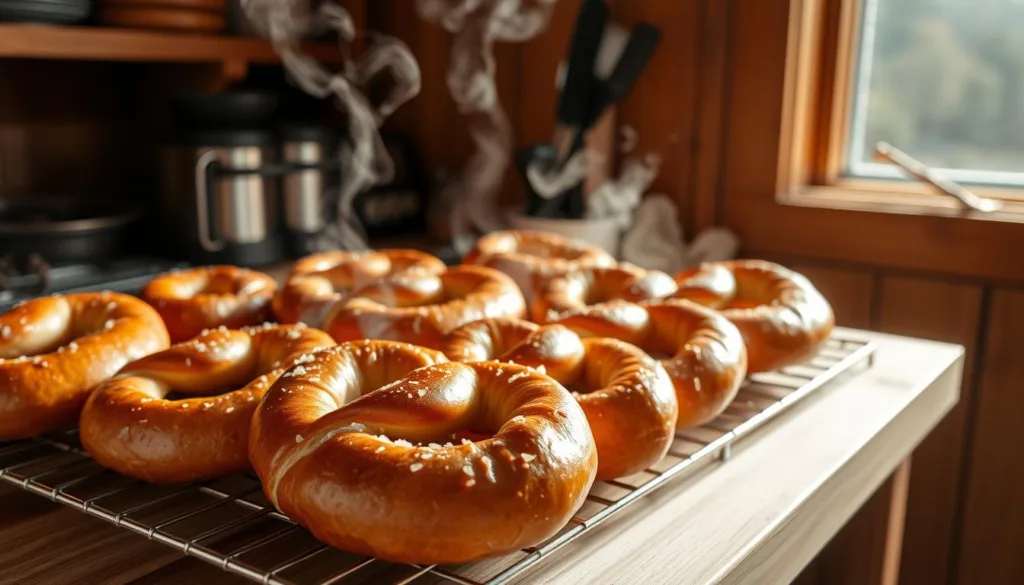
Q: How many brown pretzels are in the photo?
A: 11